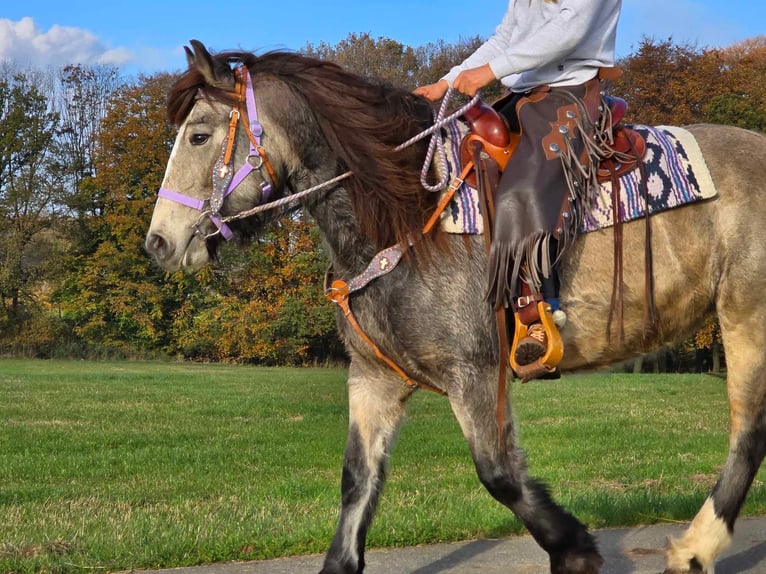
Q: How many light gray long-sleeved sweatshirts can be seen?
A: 1